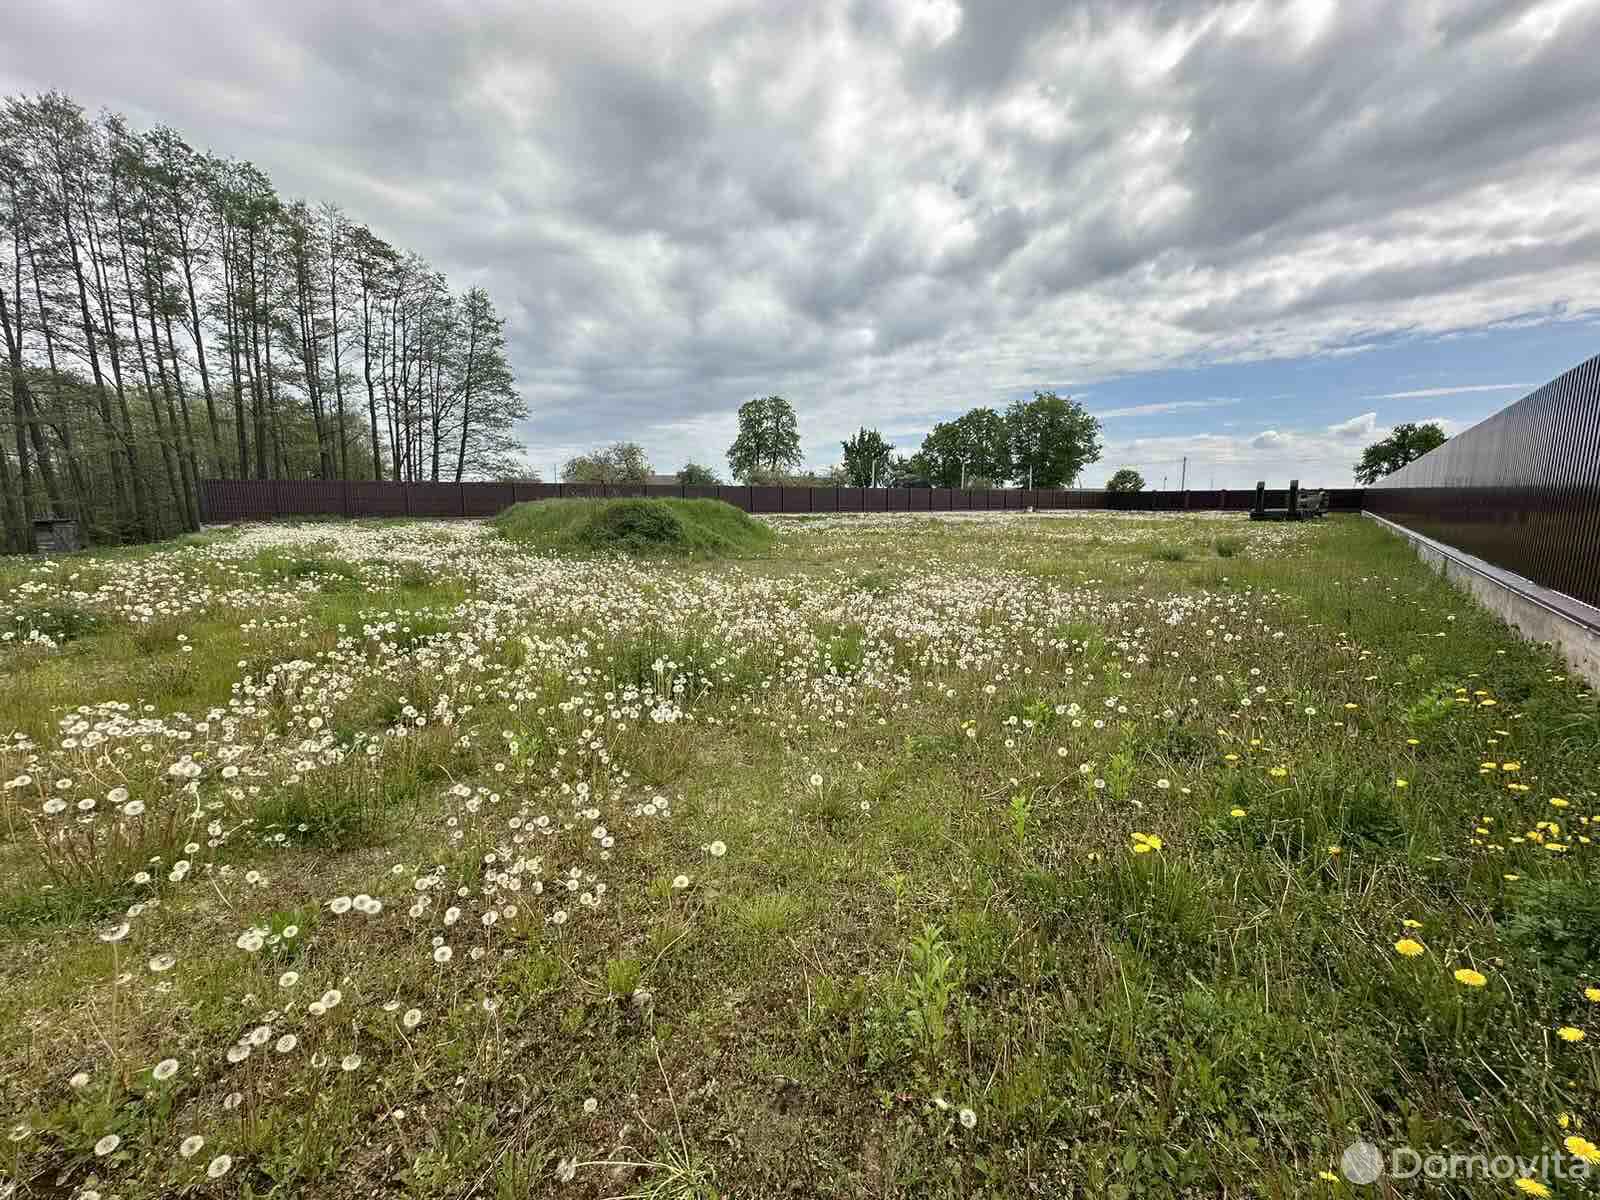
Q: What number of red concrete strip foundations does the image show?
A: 0